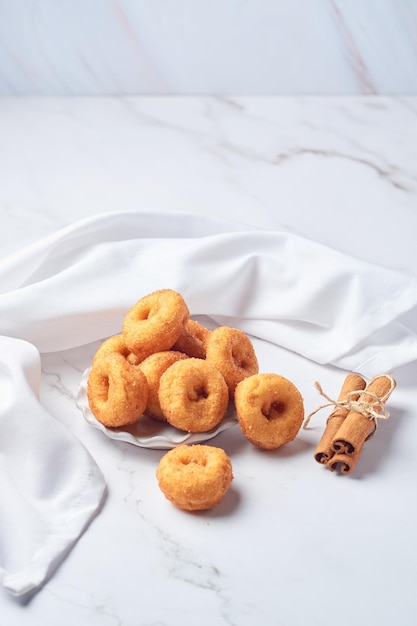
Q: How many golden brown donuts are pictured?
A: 9